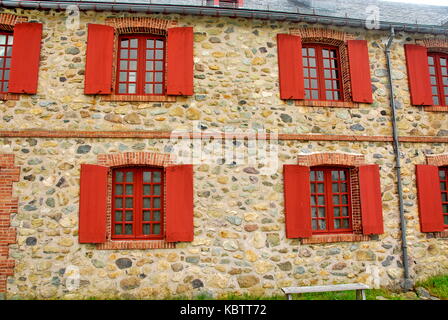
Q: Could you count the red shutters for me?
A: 11